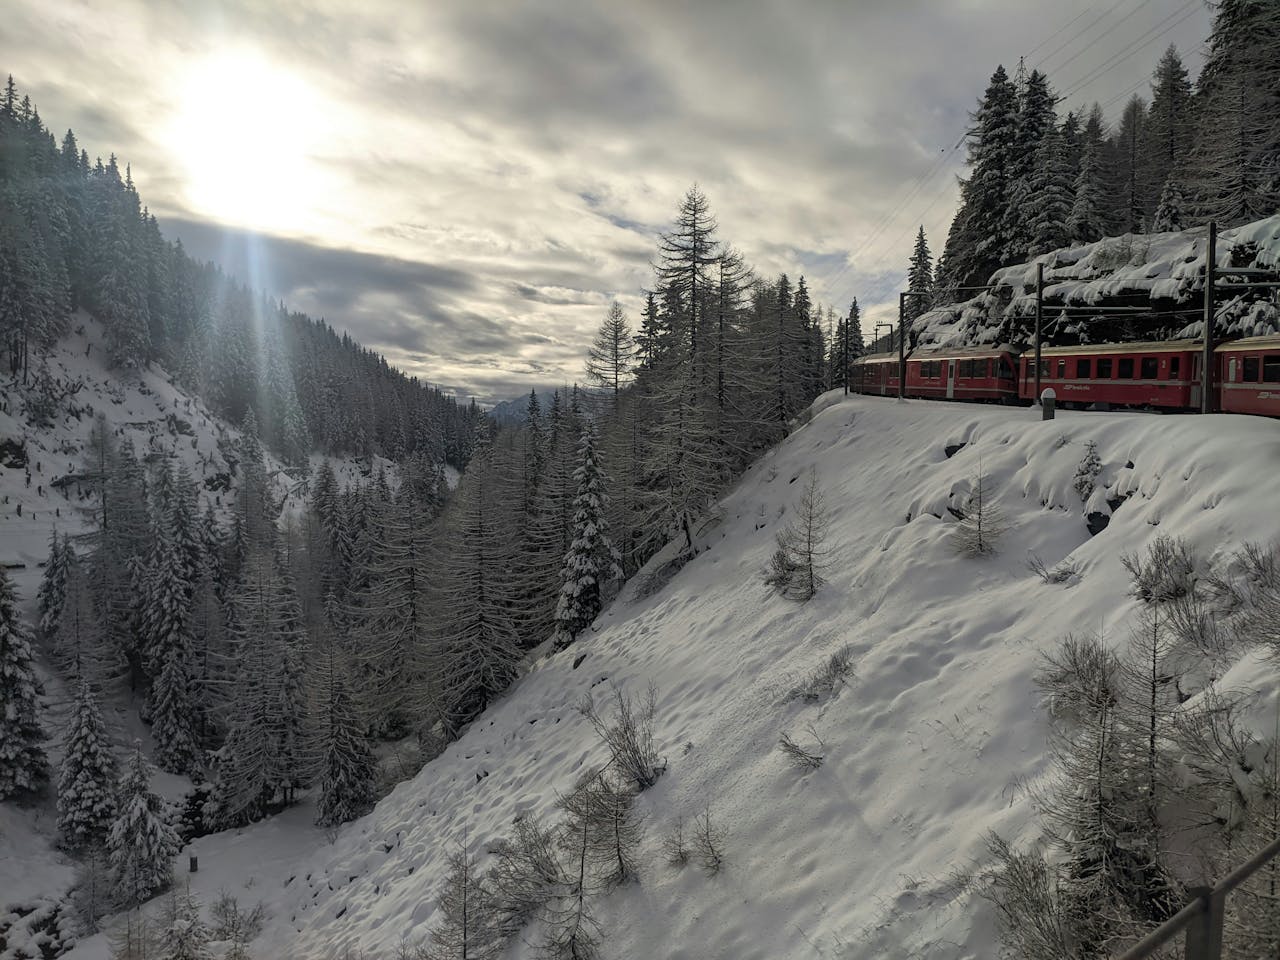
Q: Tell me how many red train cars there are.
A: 4